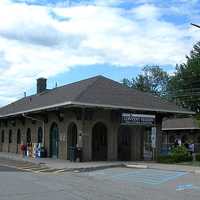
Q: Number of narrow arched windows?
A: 5